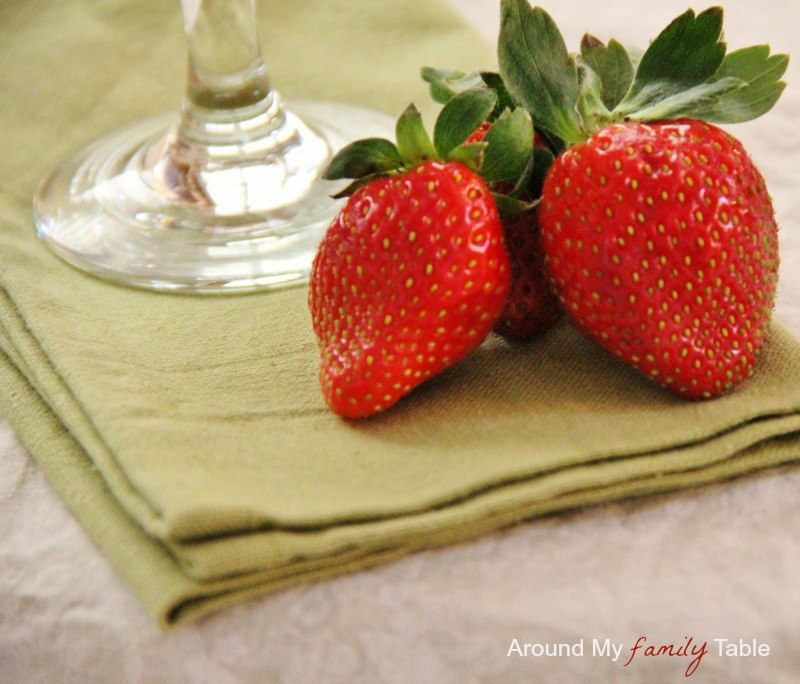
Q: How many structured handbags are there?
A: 0